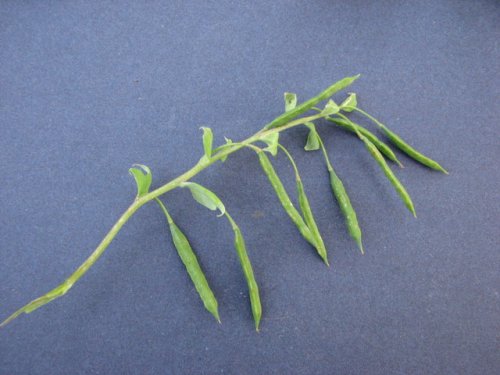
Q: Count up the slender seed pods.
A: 9